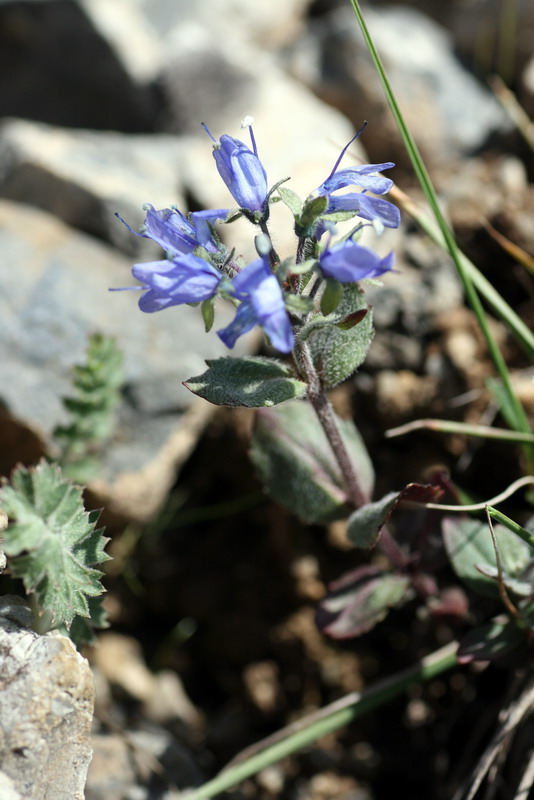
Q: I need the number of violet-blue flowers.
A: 6